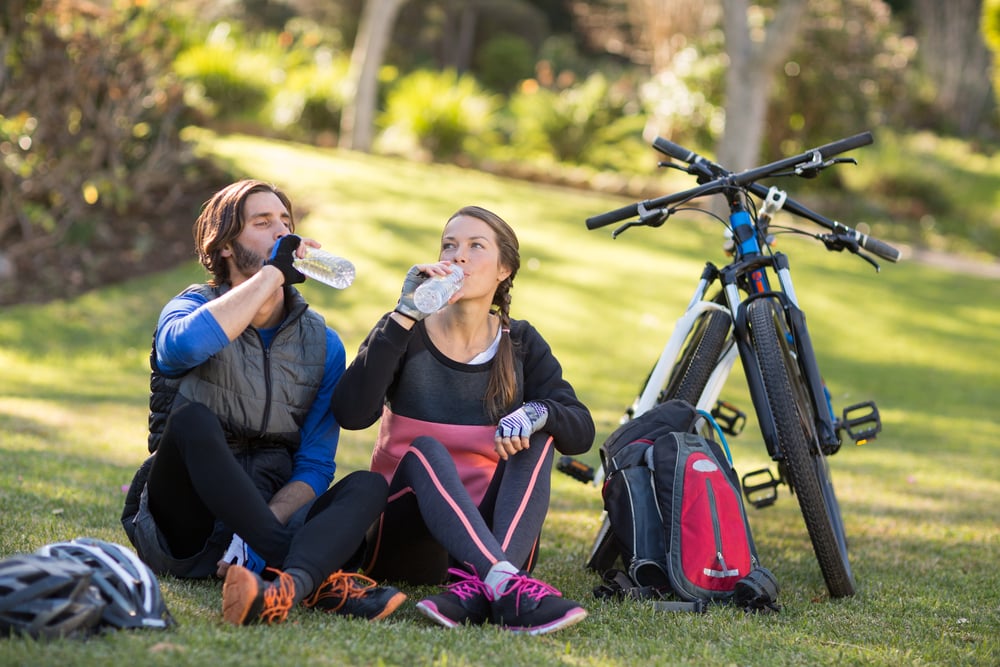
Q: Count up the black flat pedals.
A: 4